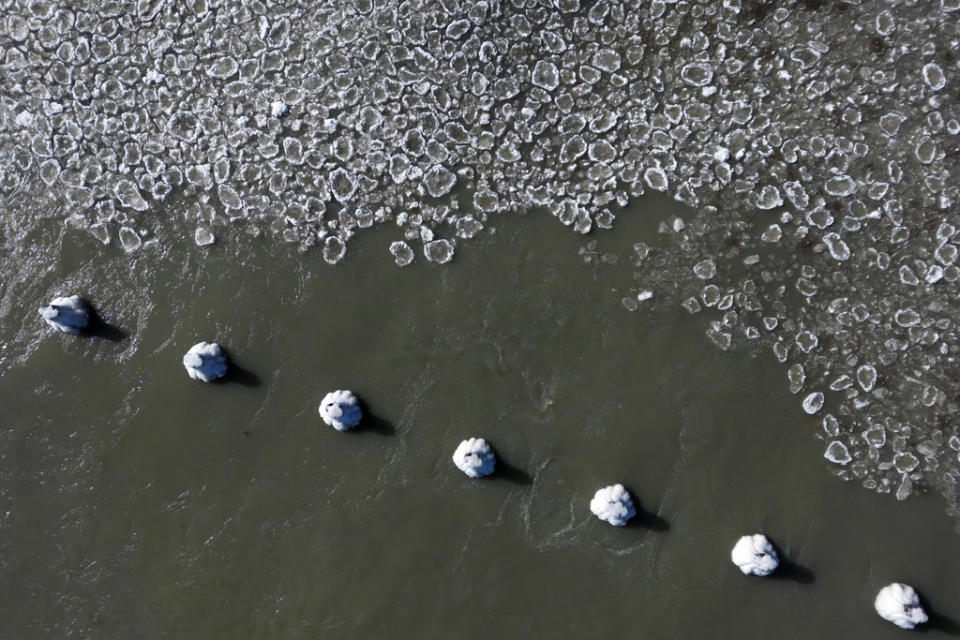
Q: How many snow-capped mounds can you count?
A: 7